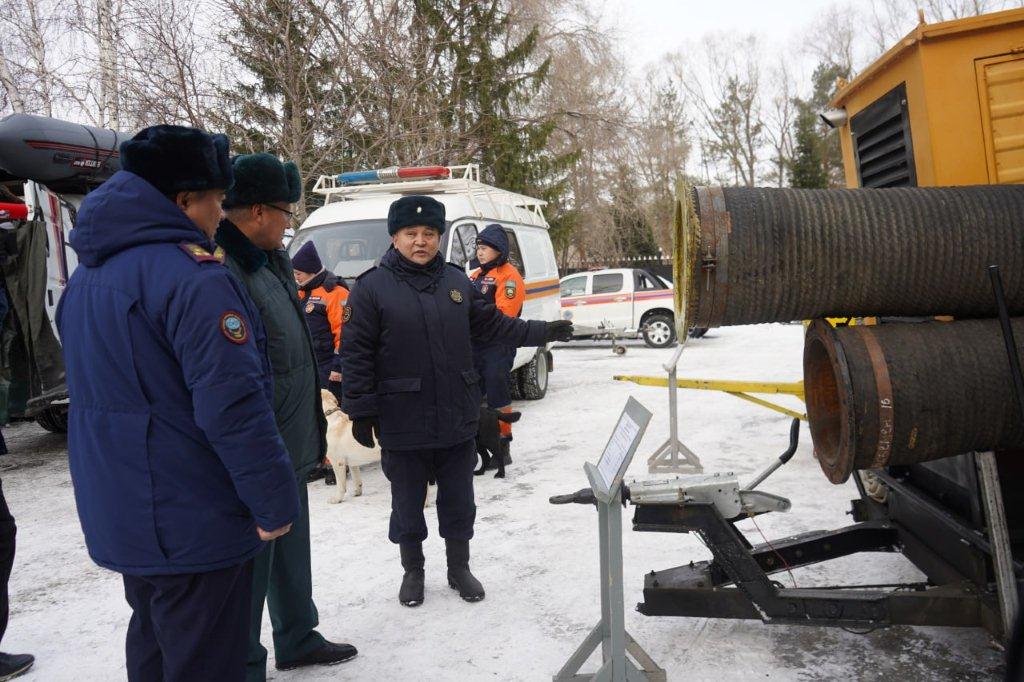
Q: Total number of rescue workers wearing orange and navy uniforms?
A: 2